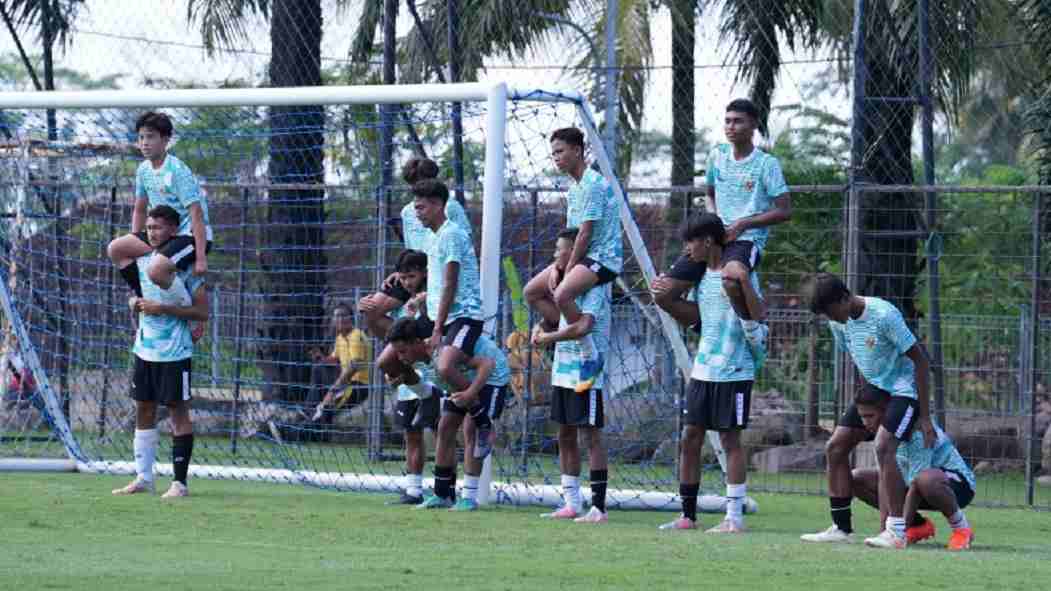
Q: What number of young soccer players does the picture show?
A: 12